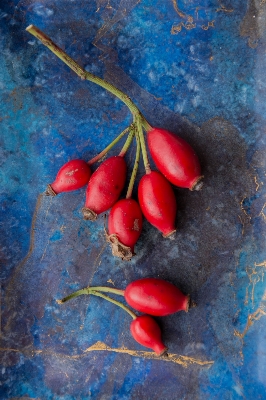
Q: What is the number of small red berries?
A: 7